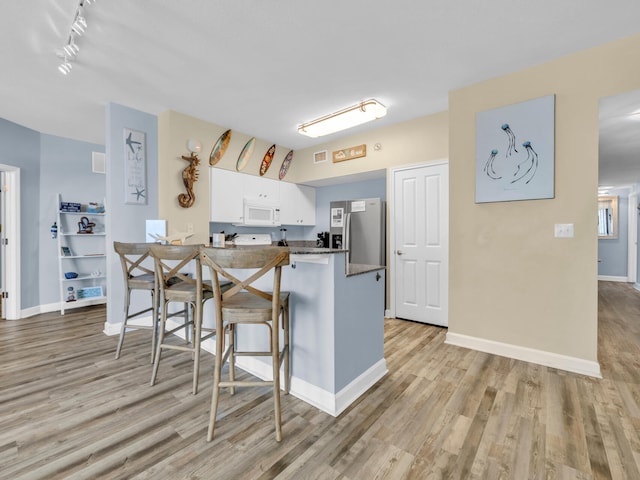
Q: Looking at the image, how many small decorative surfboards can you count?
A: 4